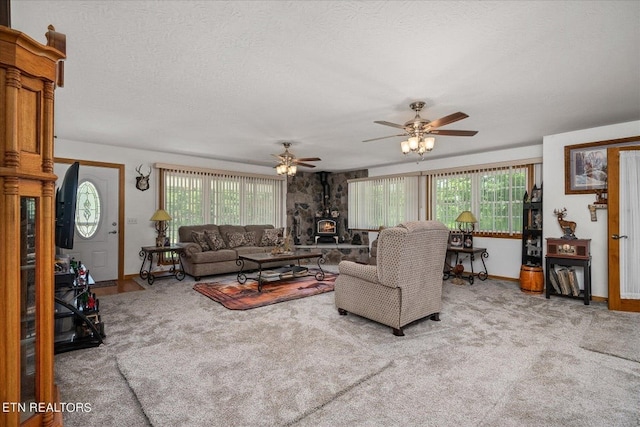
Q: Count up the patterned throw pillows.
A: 5